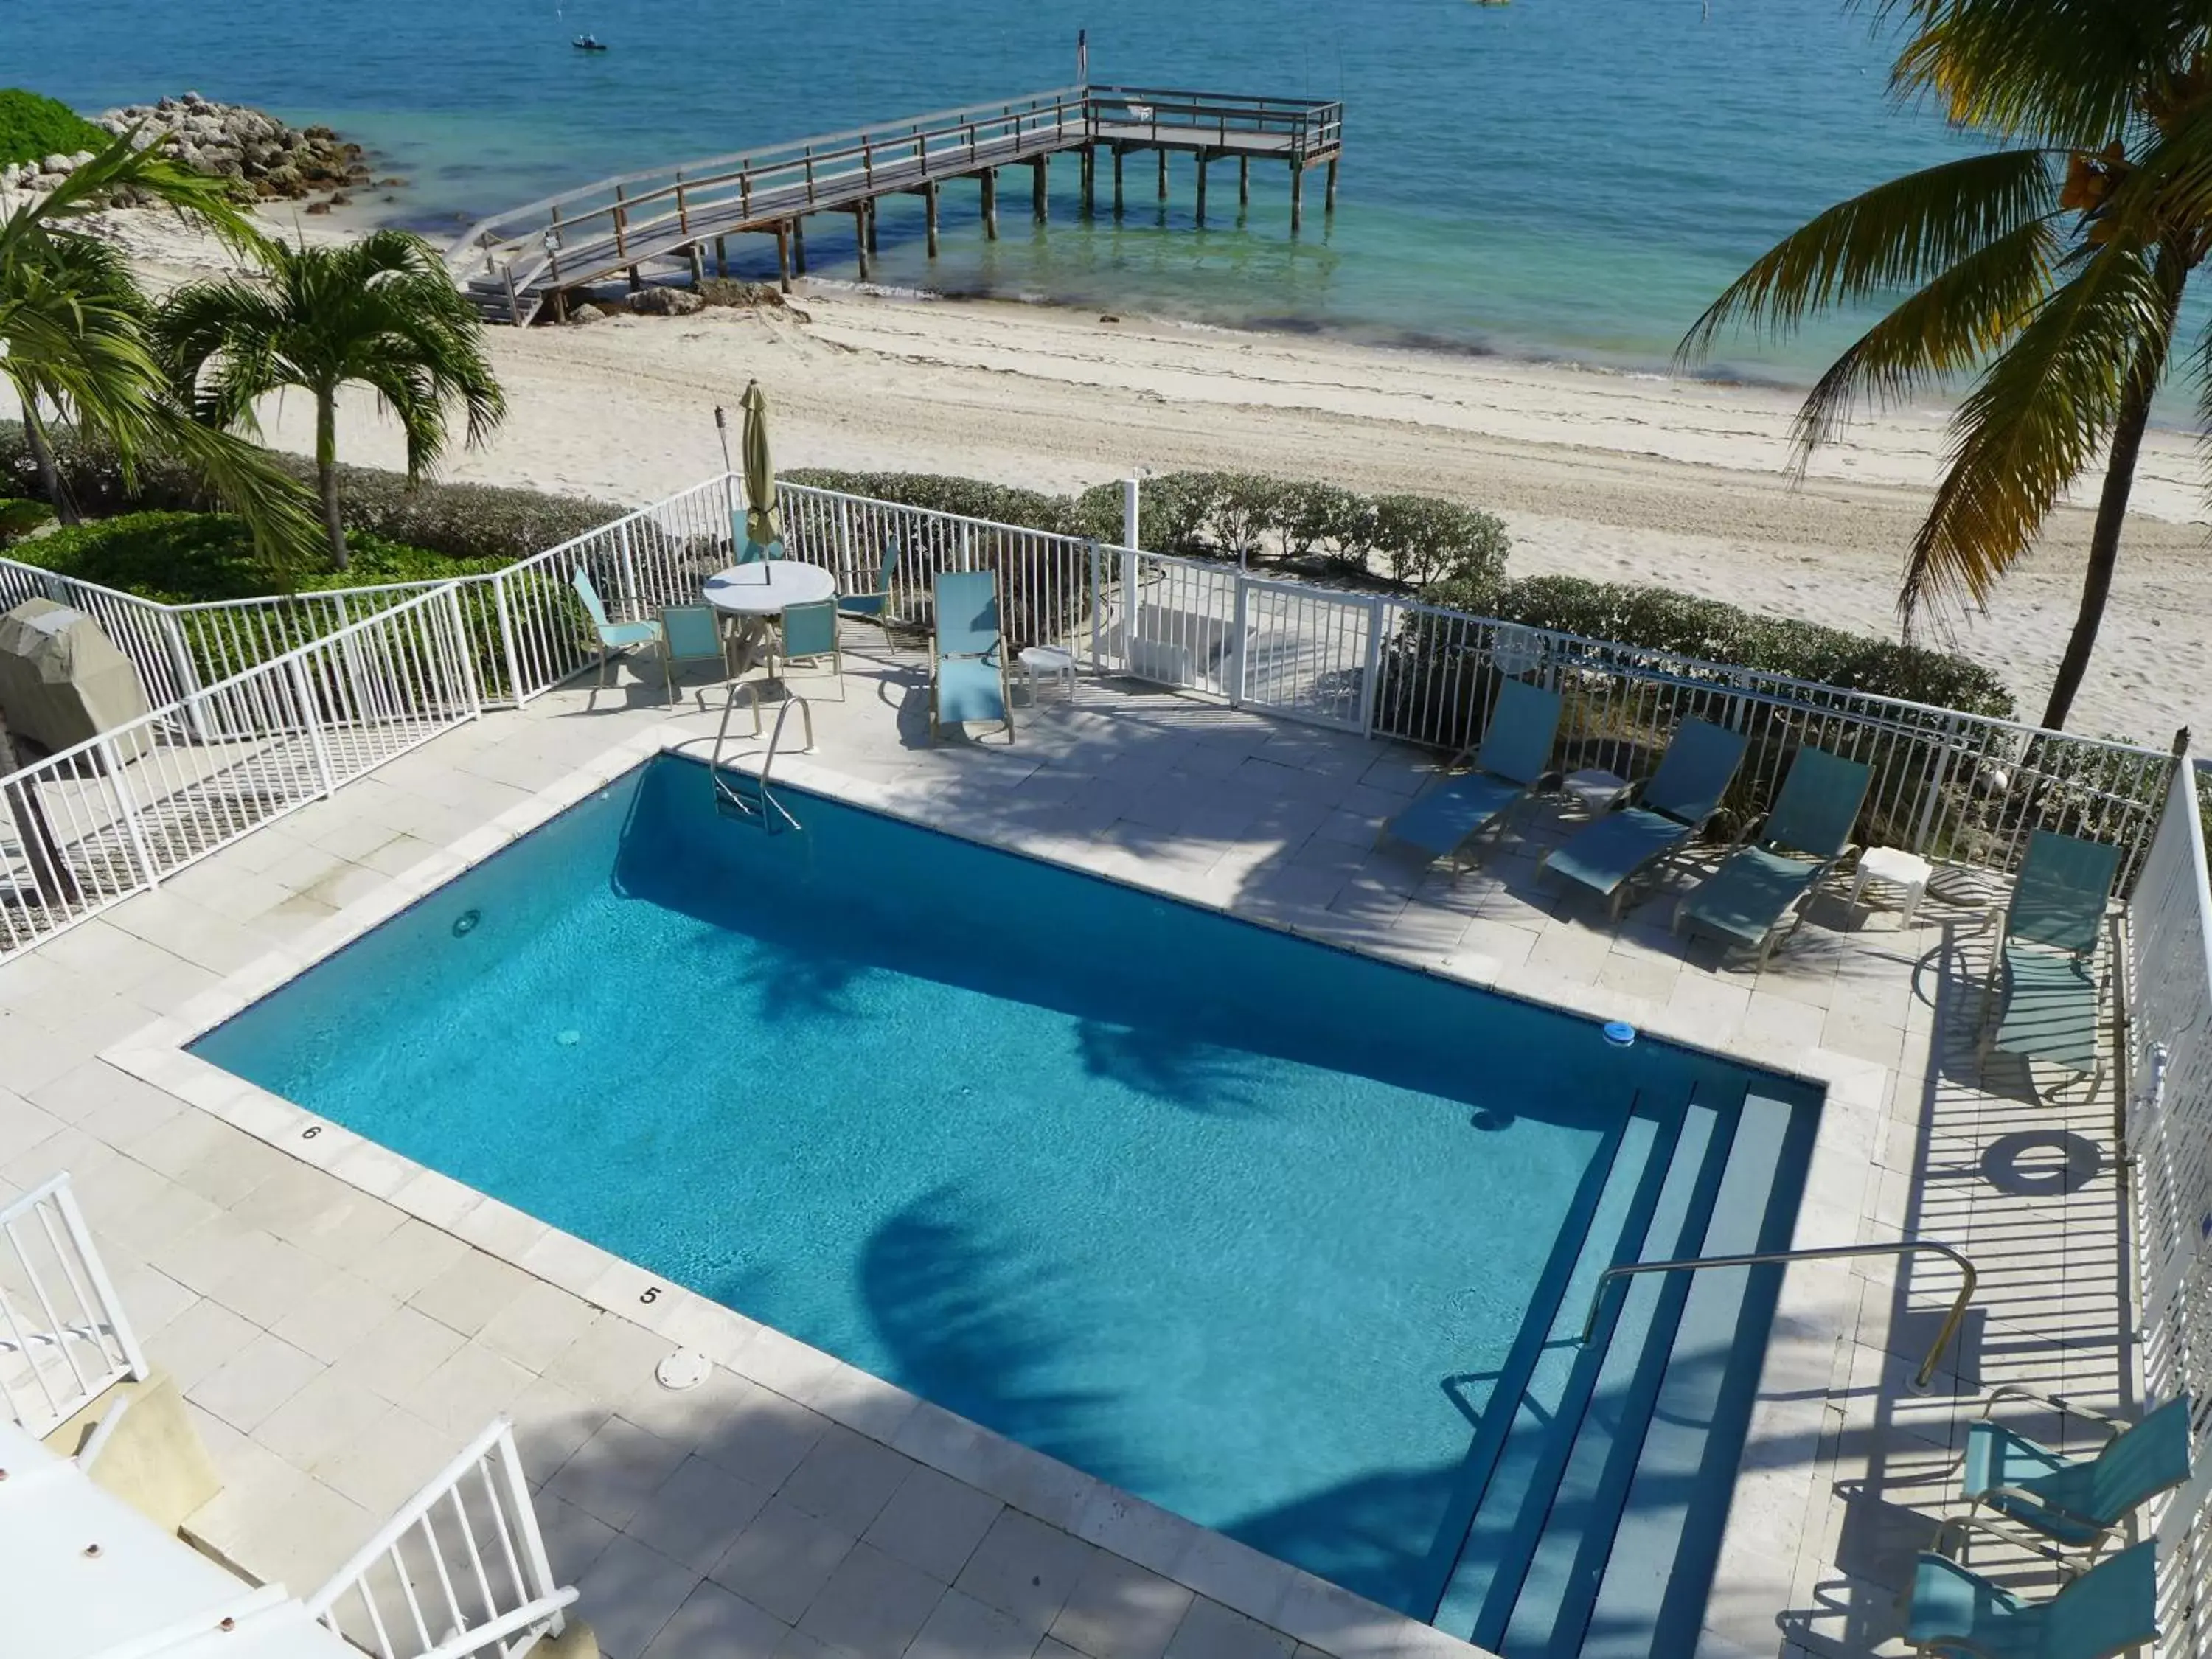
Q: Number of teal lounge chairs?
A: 5